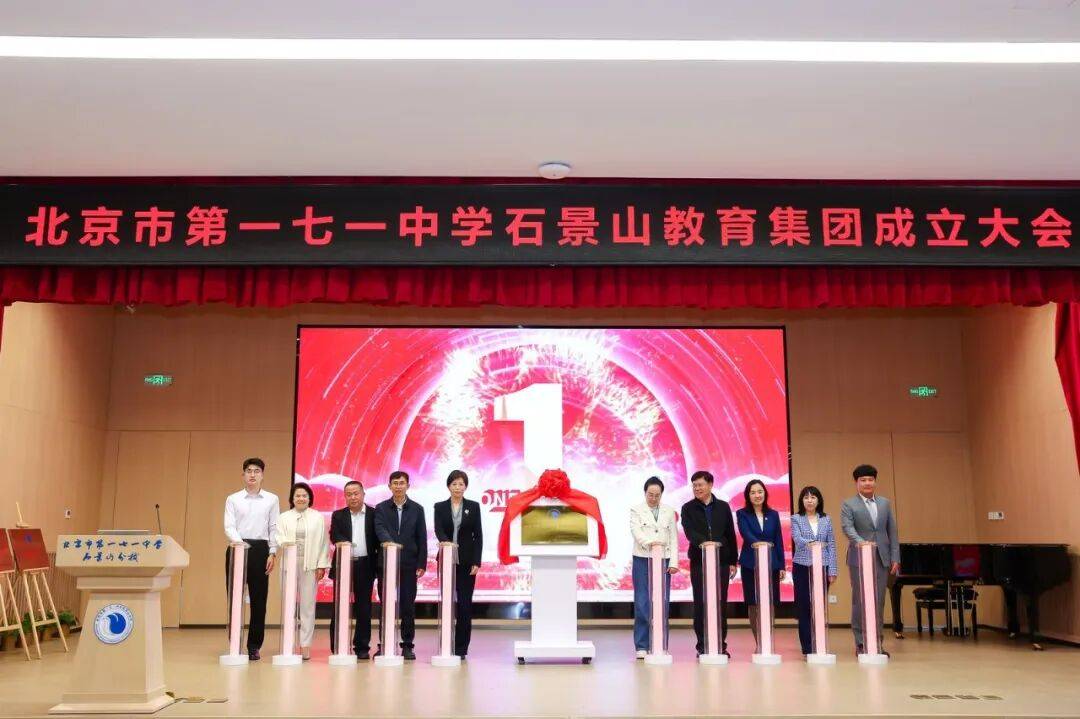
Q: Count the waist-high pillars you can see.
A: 10